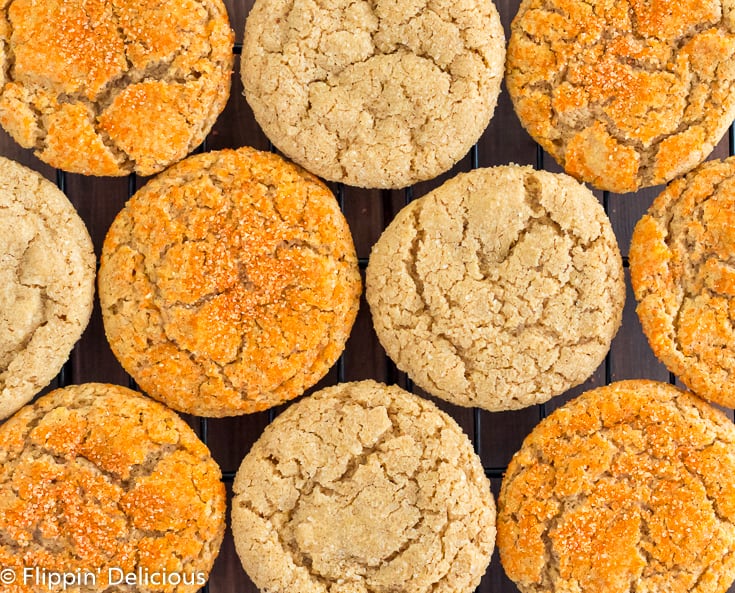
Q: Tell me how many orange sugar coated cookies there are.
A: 6